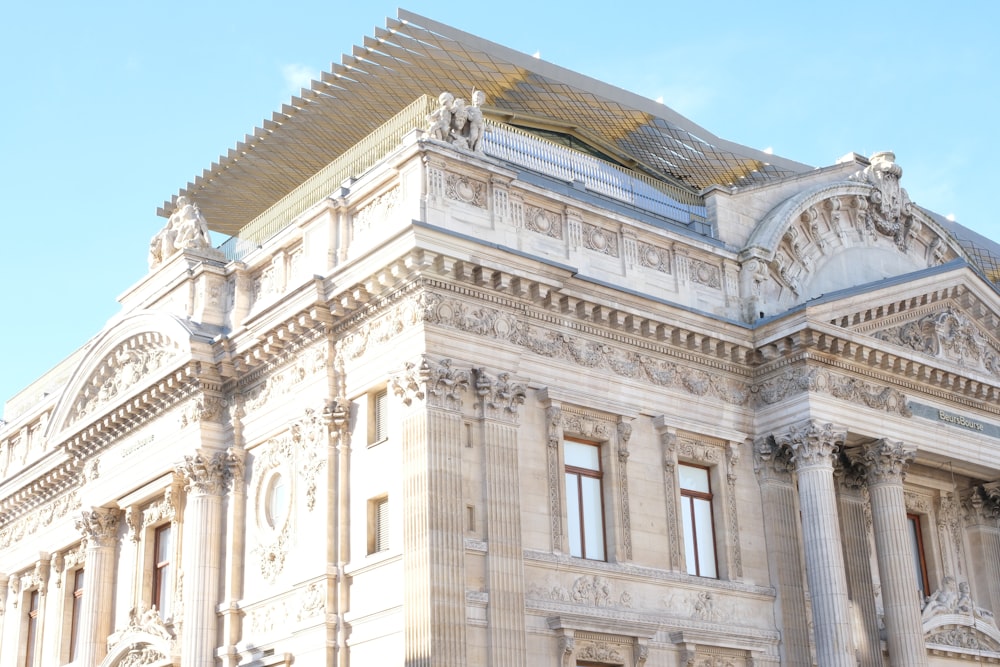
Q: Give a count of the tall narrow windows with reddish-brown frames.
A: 6